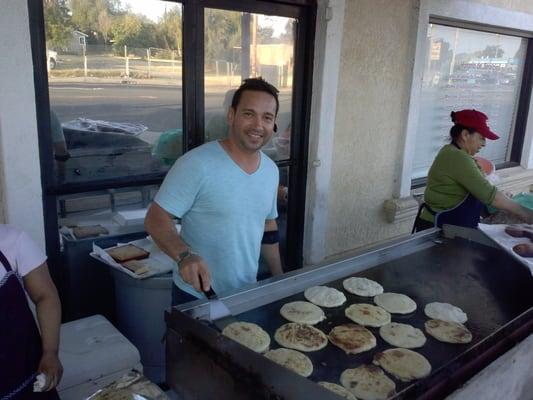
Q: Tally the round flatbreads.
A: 15